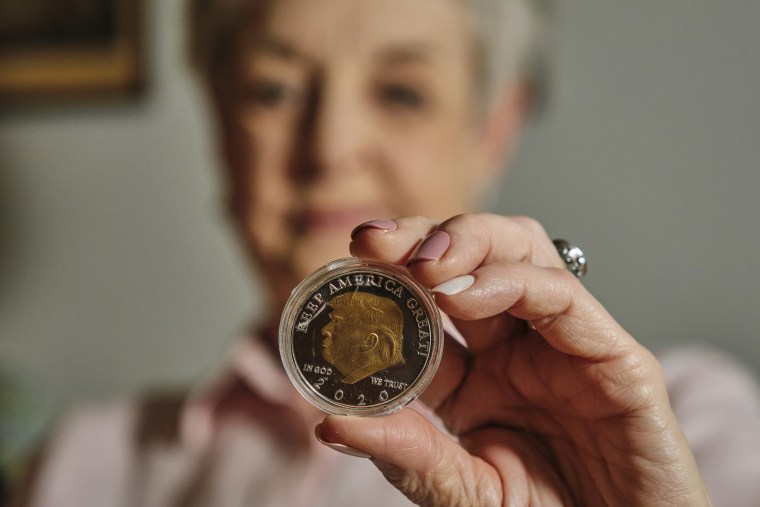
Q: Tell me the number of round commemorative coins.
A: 1